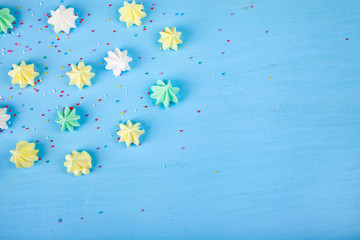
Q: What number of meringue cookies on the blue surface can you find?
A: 13